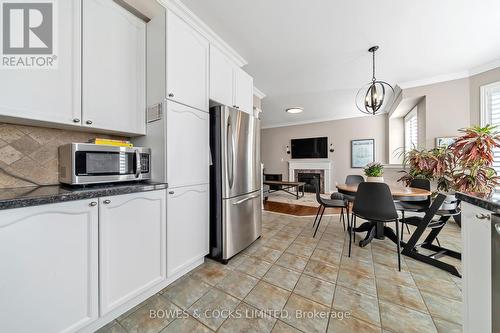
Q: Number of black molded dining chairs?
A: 4